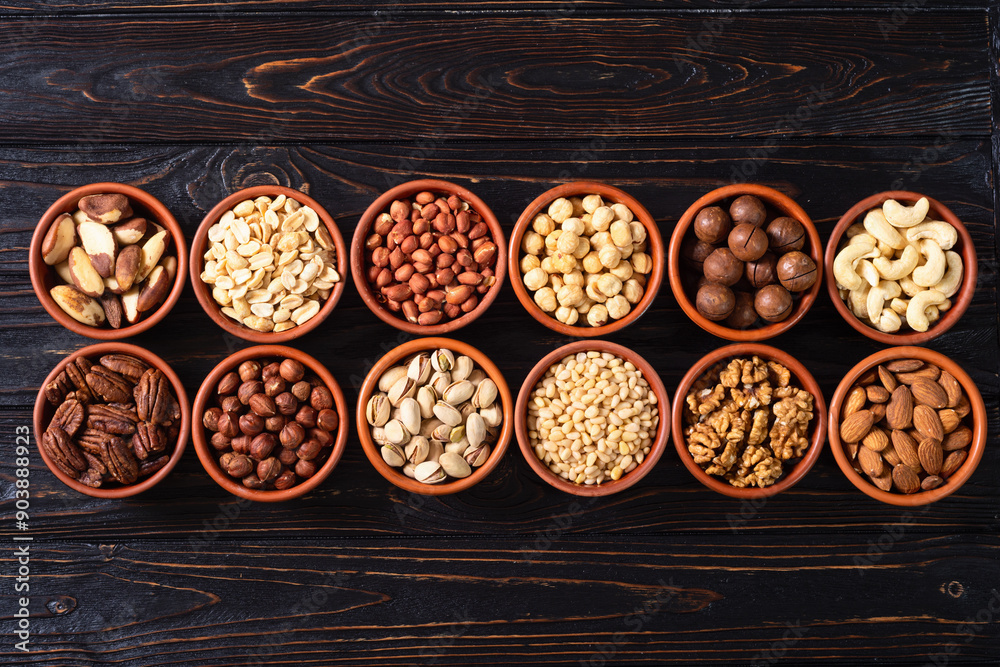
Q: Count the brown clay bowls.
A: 12